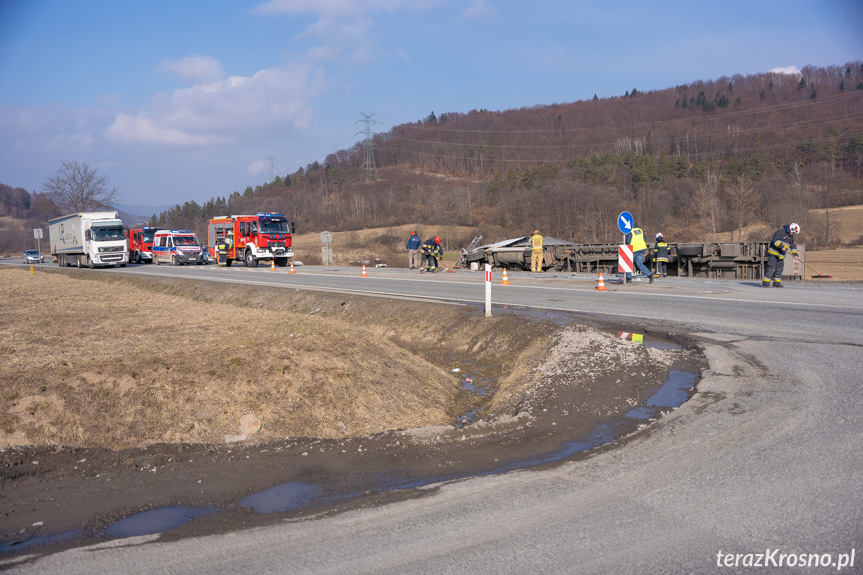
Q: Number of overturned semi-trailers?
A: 1